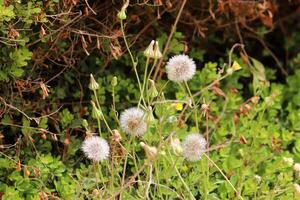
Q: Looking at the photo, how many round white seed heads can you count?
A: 4